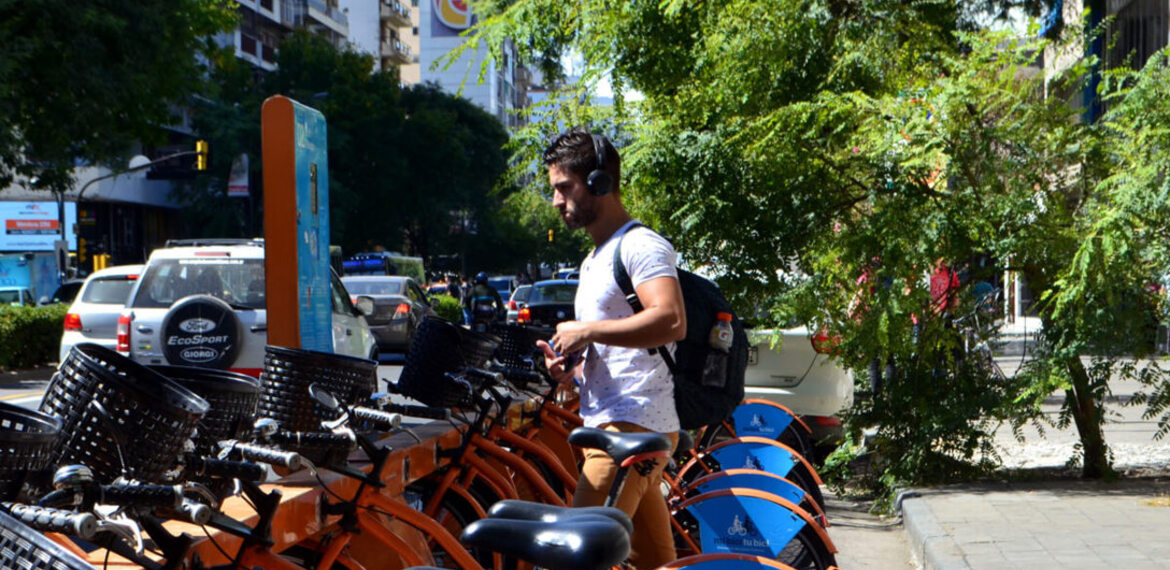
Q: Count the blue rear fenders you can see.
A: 5